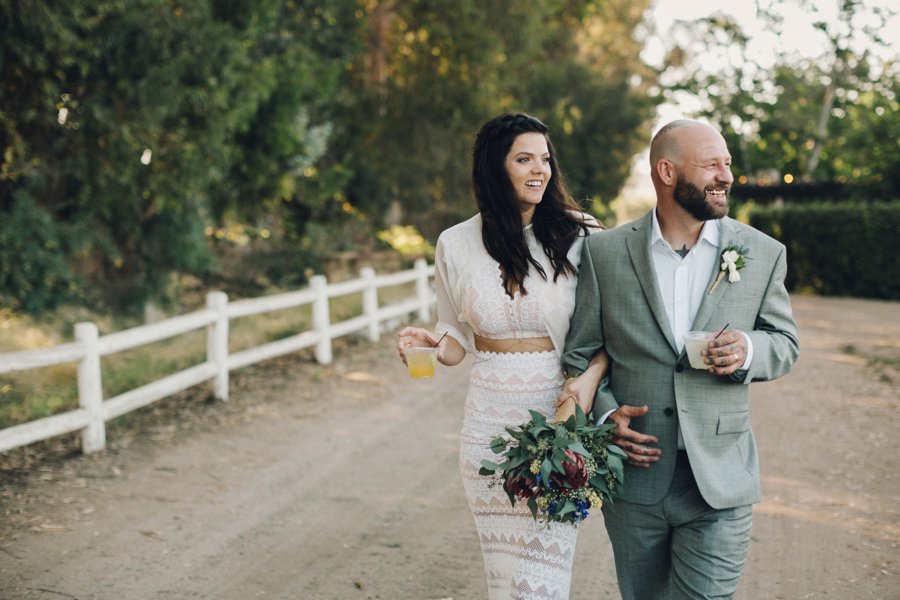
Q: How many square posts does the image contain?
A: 5